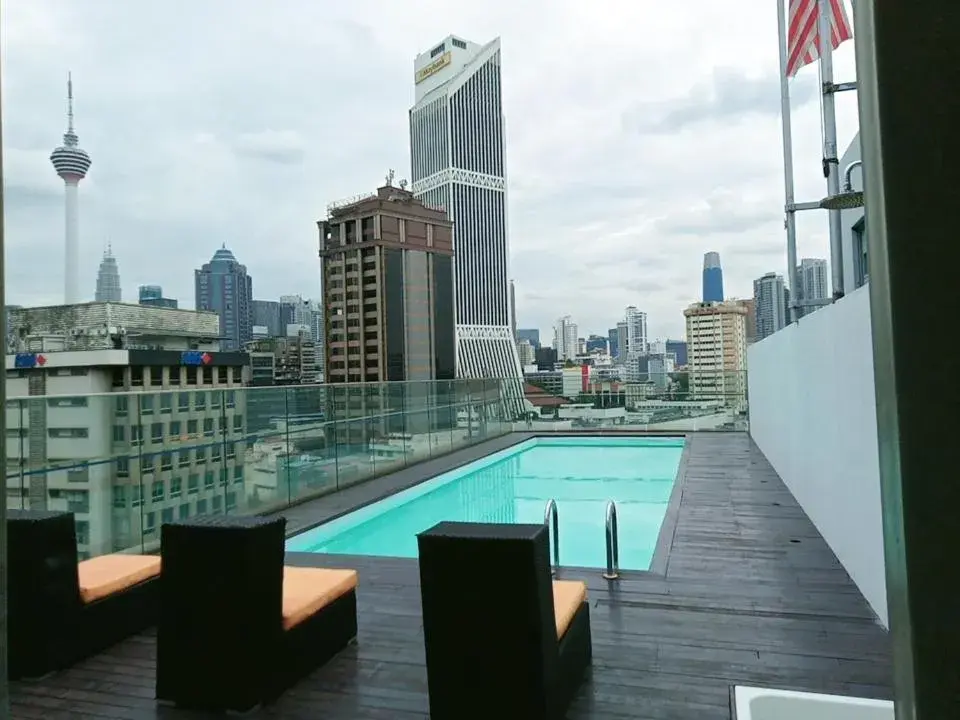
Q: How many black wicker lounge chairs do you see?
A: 3